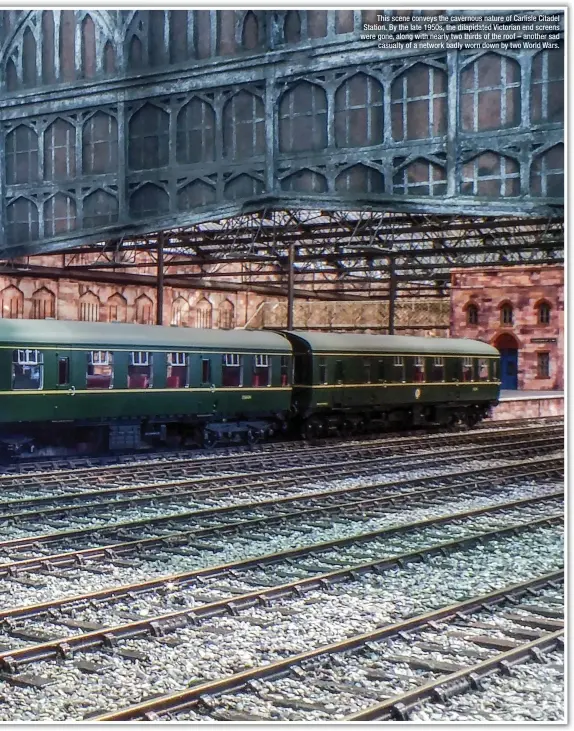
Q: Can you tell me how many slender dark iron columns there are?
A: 3